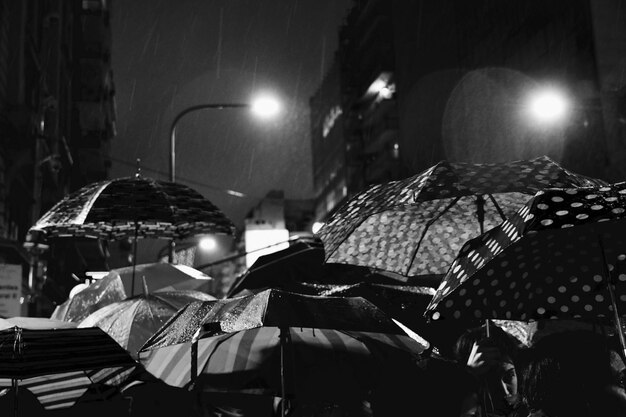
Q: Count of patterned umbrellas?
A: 5